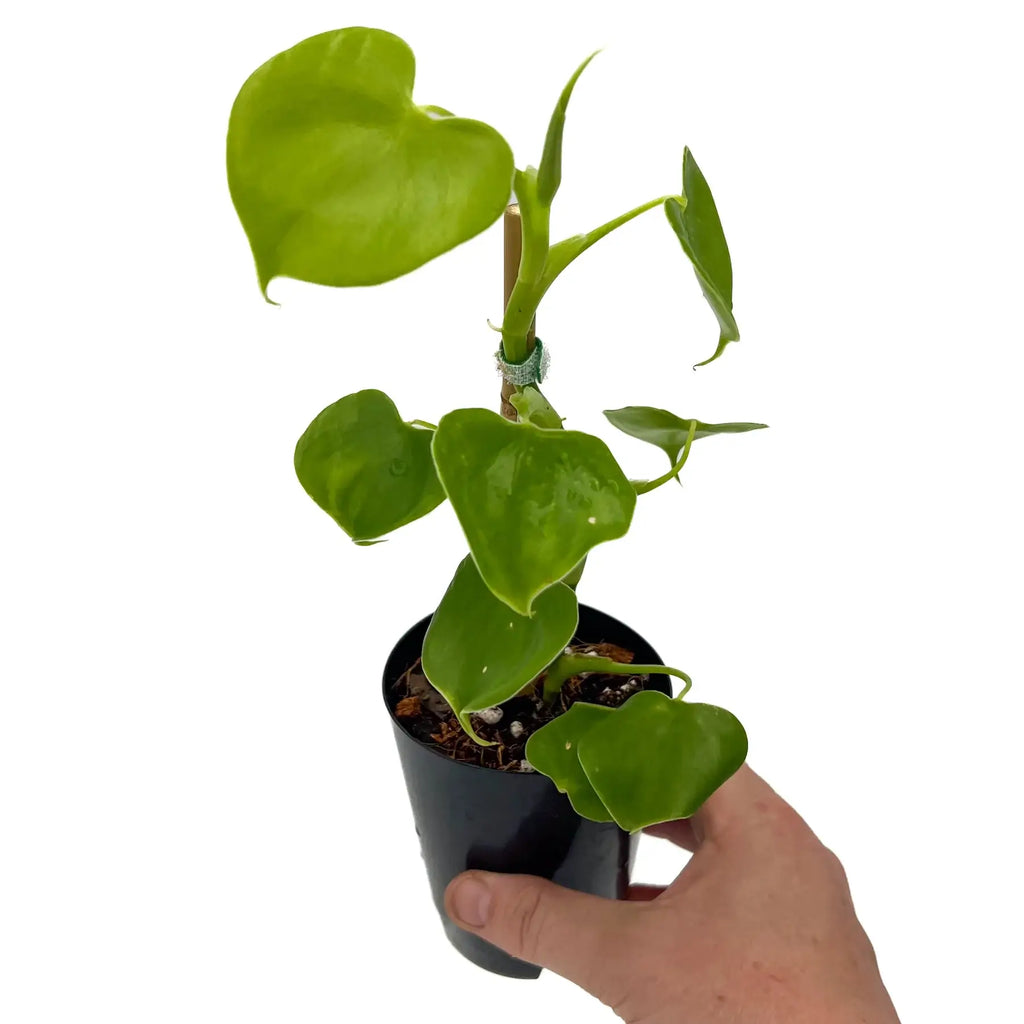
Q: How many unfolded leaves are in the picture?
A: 8